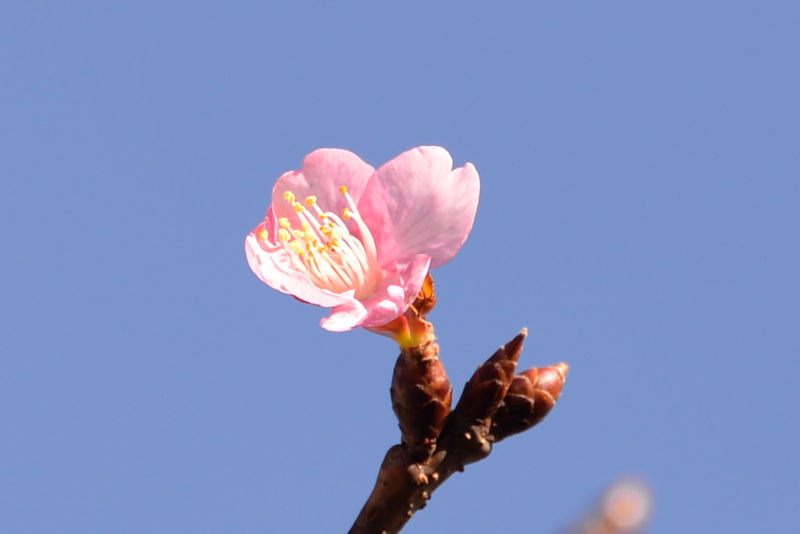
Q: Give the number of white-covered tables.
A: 0